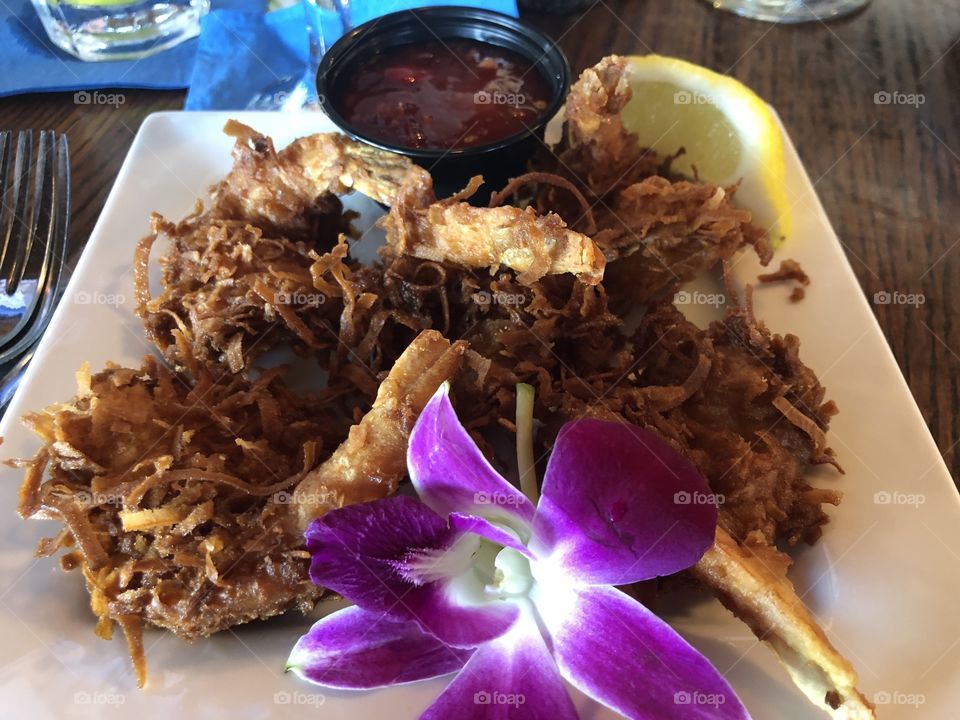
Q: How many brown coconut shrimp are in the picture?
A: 5